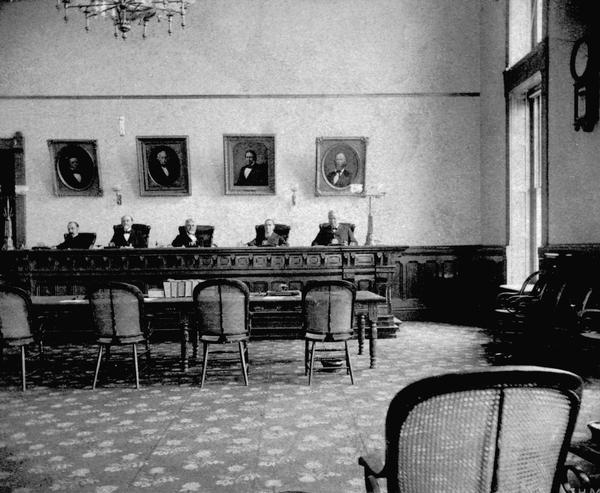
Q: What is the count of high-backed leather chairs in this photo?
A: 5